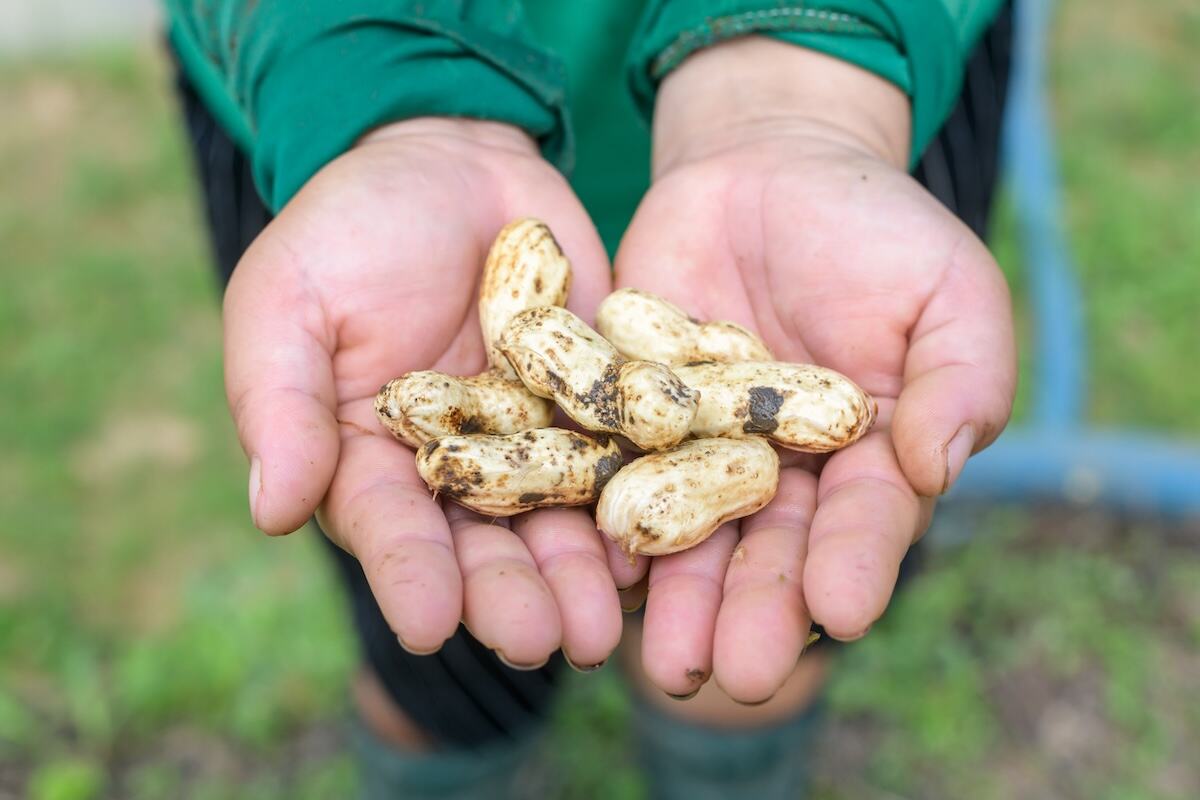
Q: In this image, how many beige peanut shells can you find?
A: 7